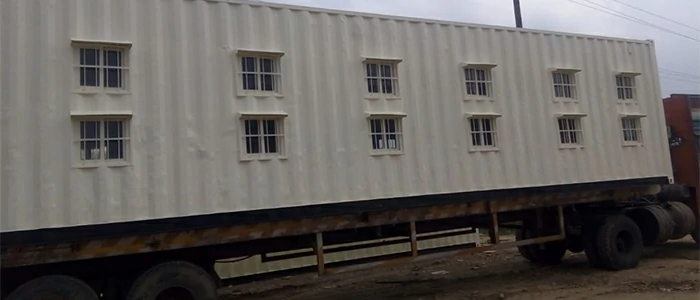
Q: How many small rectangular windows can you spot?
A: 12